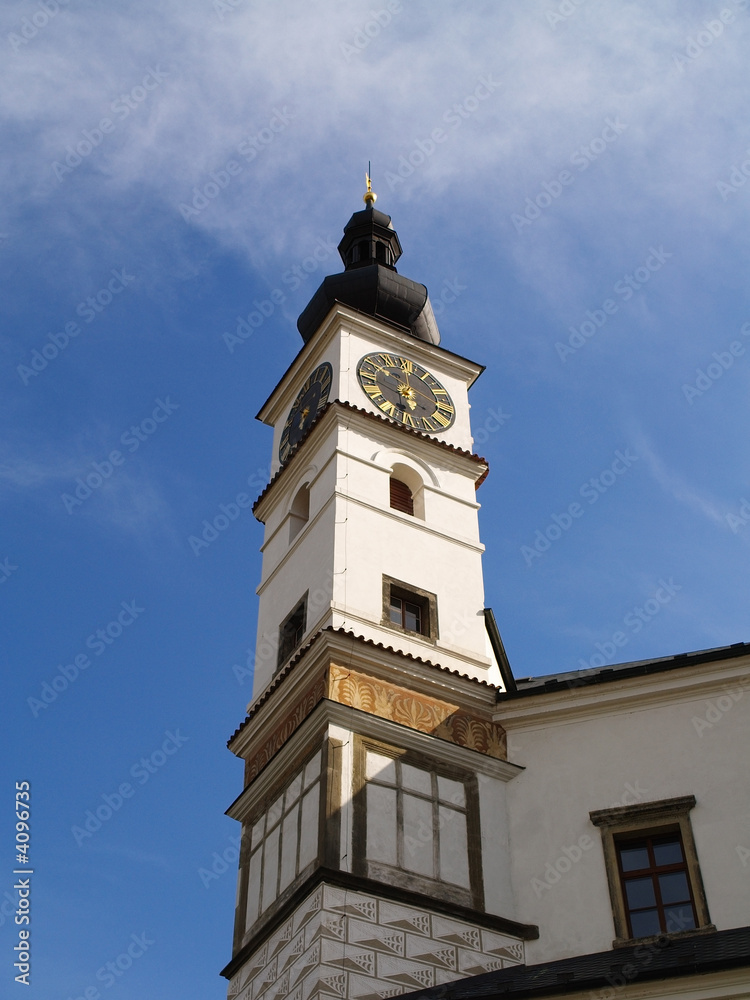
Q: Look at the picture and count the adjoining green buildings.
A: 0